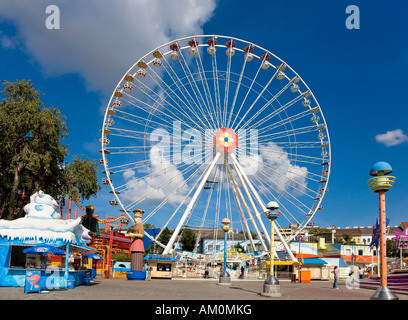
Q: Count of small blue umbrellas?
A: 2